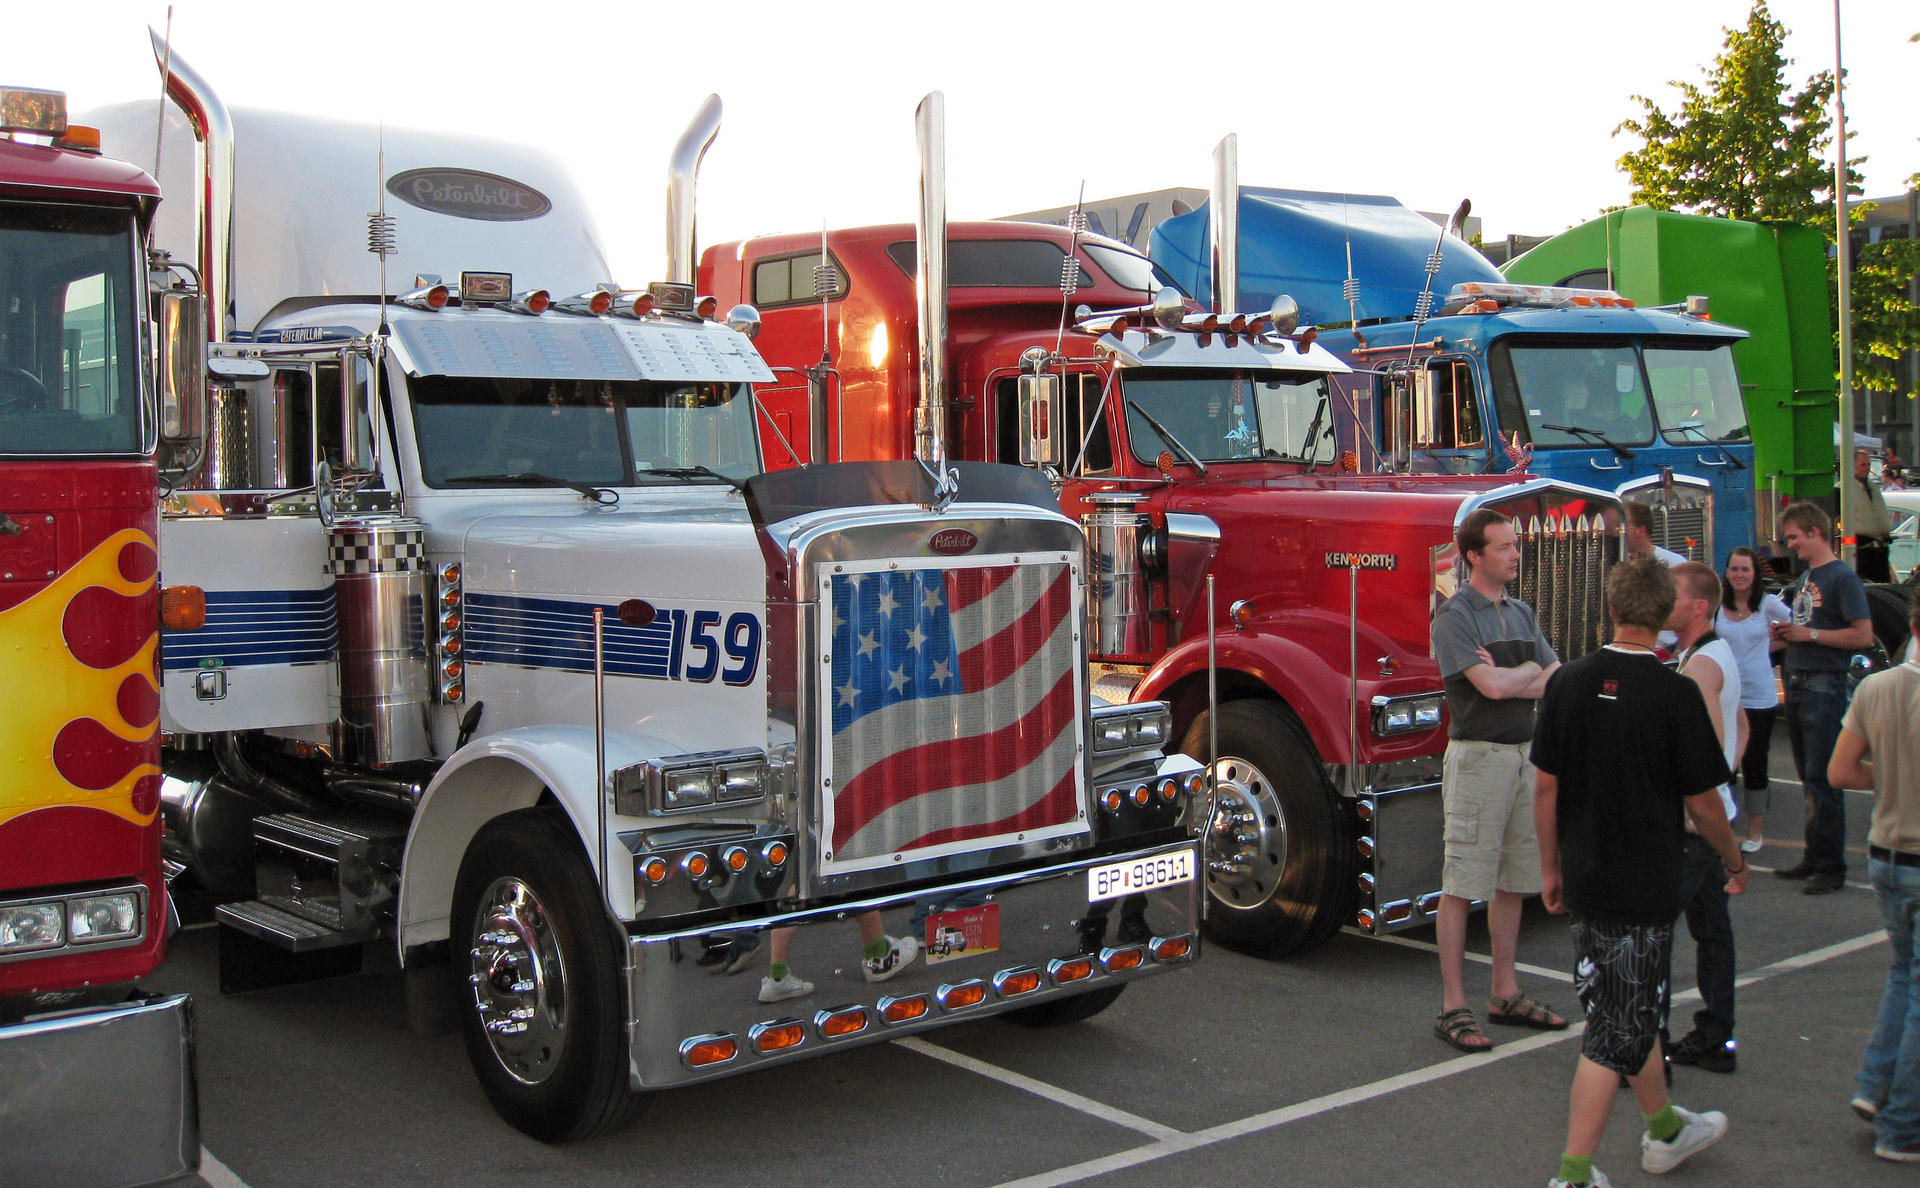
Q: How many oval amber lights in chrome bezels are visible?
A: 11